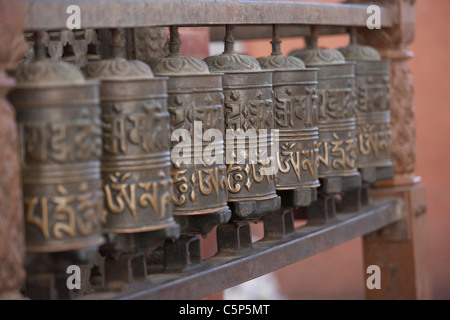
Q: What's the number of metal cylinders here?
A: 7